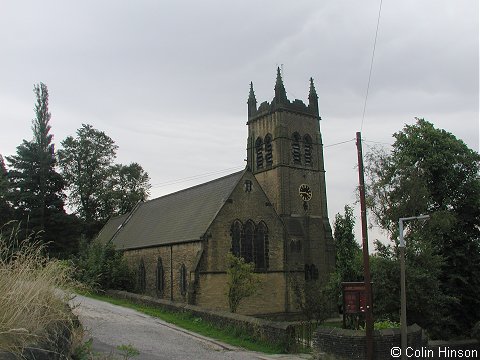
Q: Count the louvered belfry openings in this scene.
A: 4